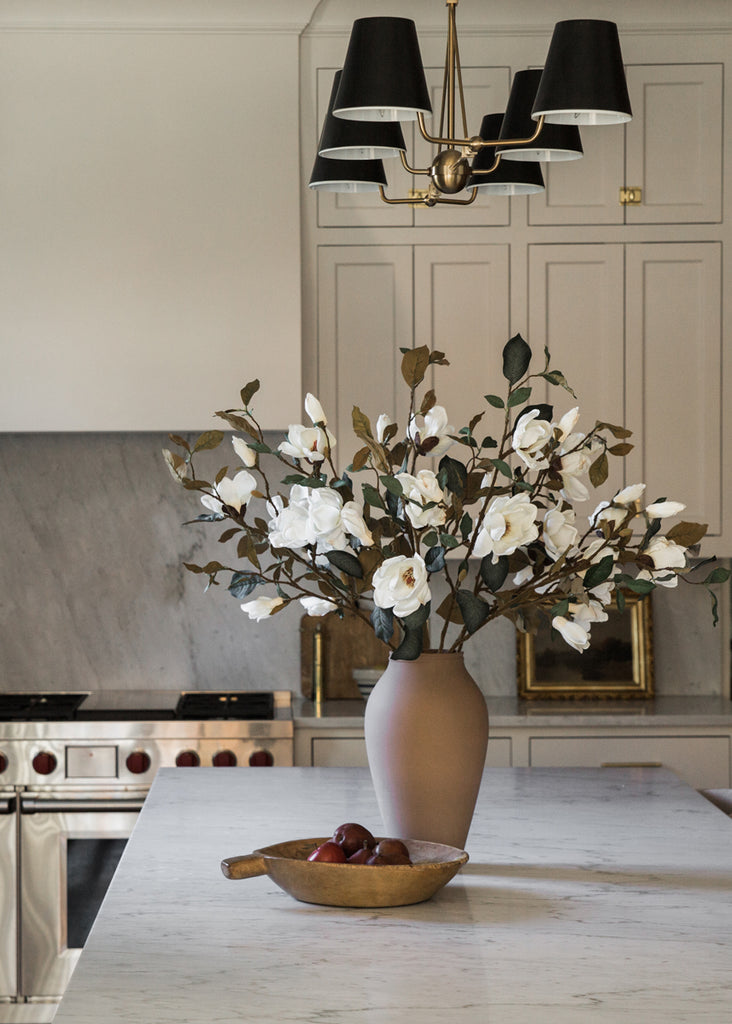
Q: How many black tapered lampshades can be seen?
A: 6